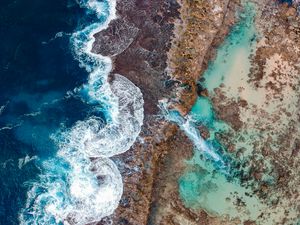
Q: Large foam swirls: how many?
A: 2